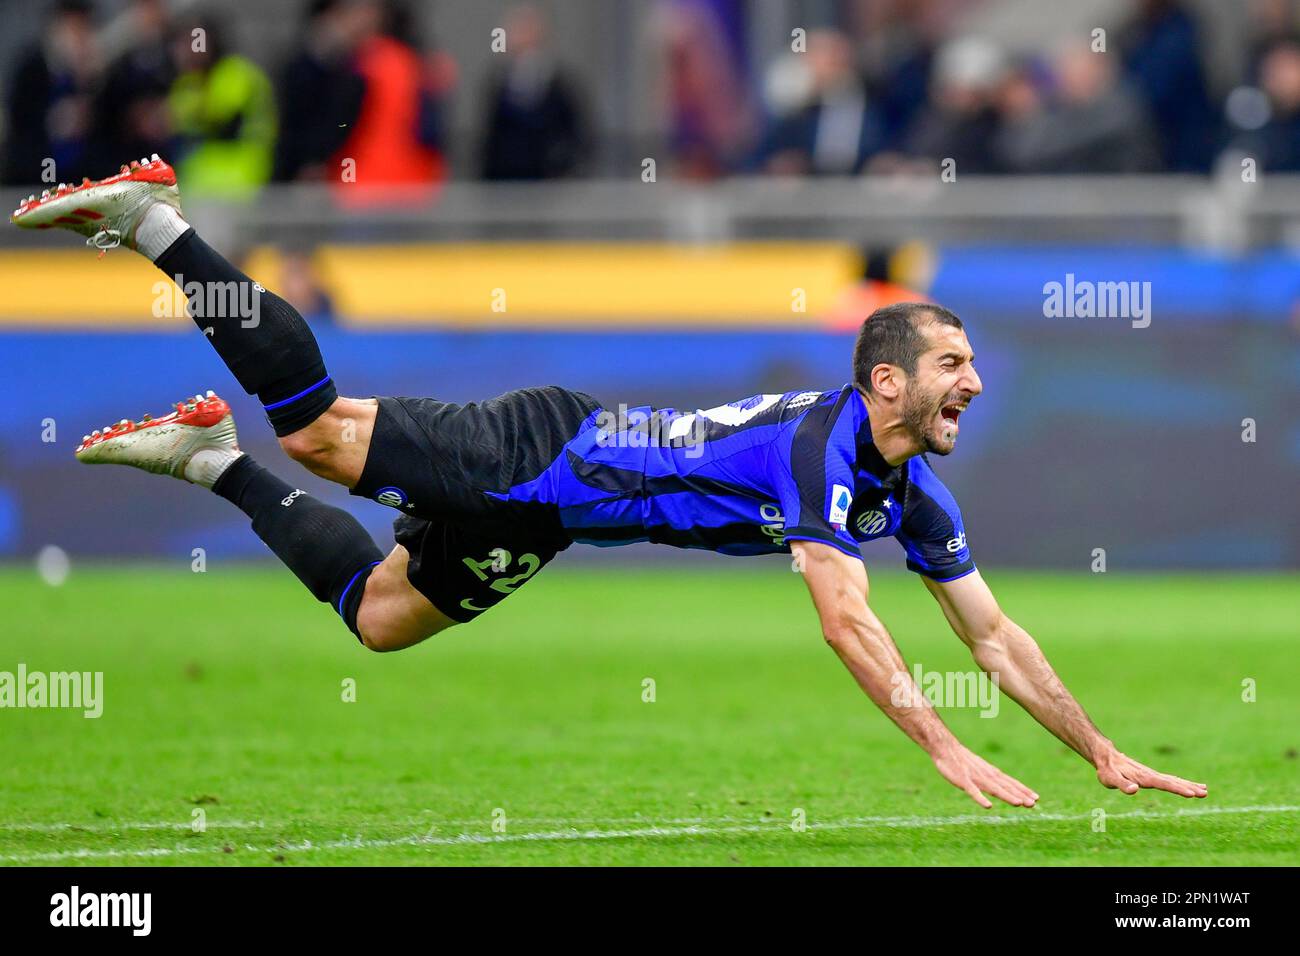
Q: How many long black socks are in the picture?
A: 2